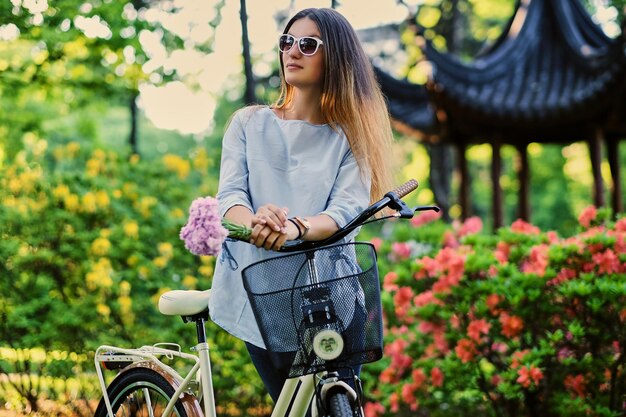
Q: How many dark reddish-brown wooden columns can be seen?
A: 5